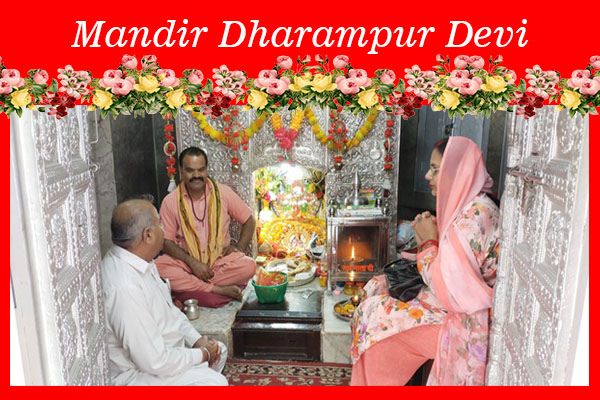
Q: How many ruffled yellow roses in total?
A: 11